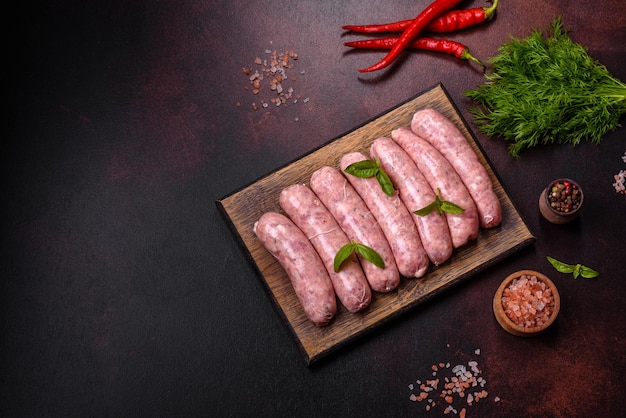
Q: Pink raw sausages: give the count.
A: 7